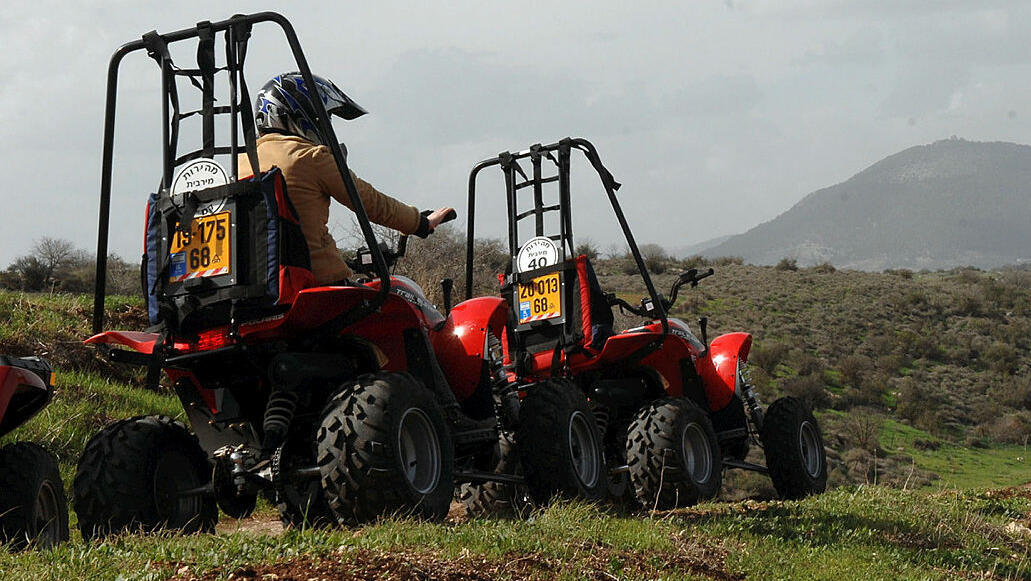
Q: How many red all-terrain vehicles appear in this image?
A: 3